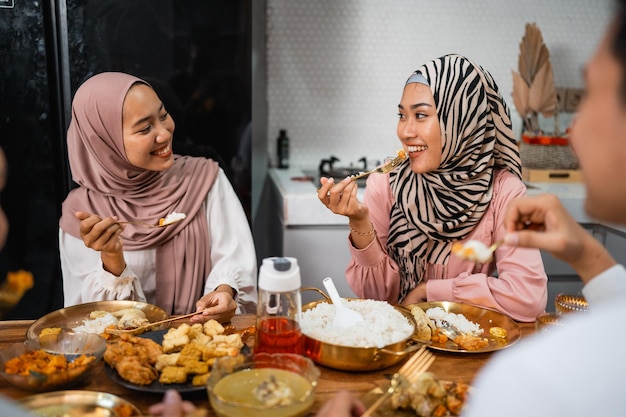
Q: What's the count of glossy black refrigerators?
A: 1